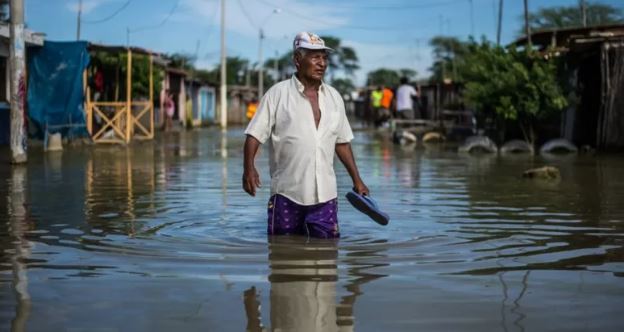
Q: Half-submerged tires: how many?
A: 5